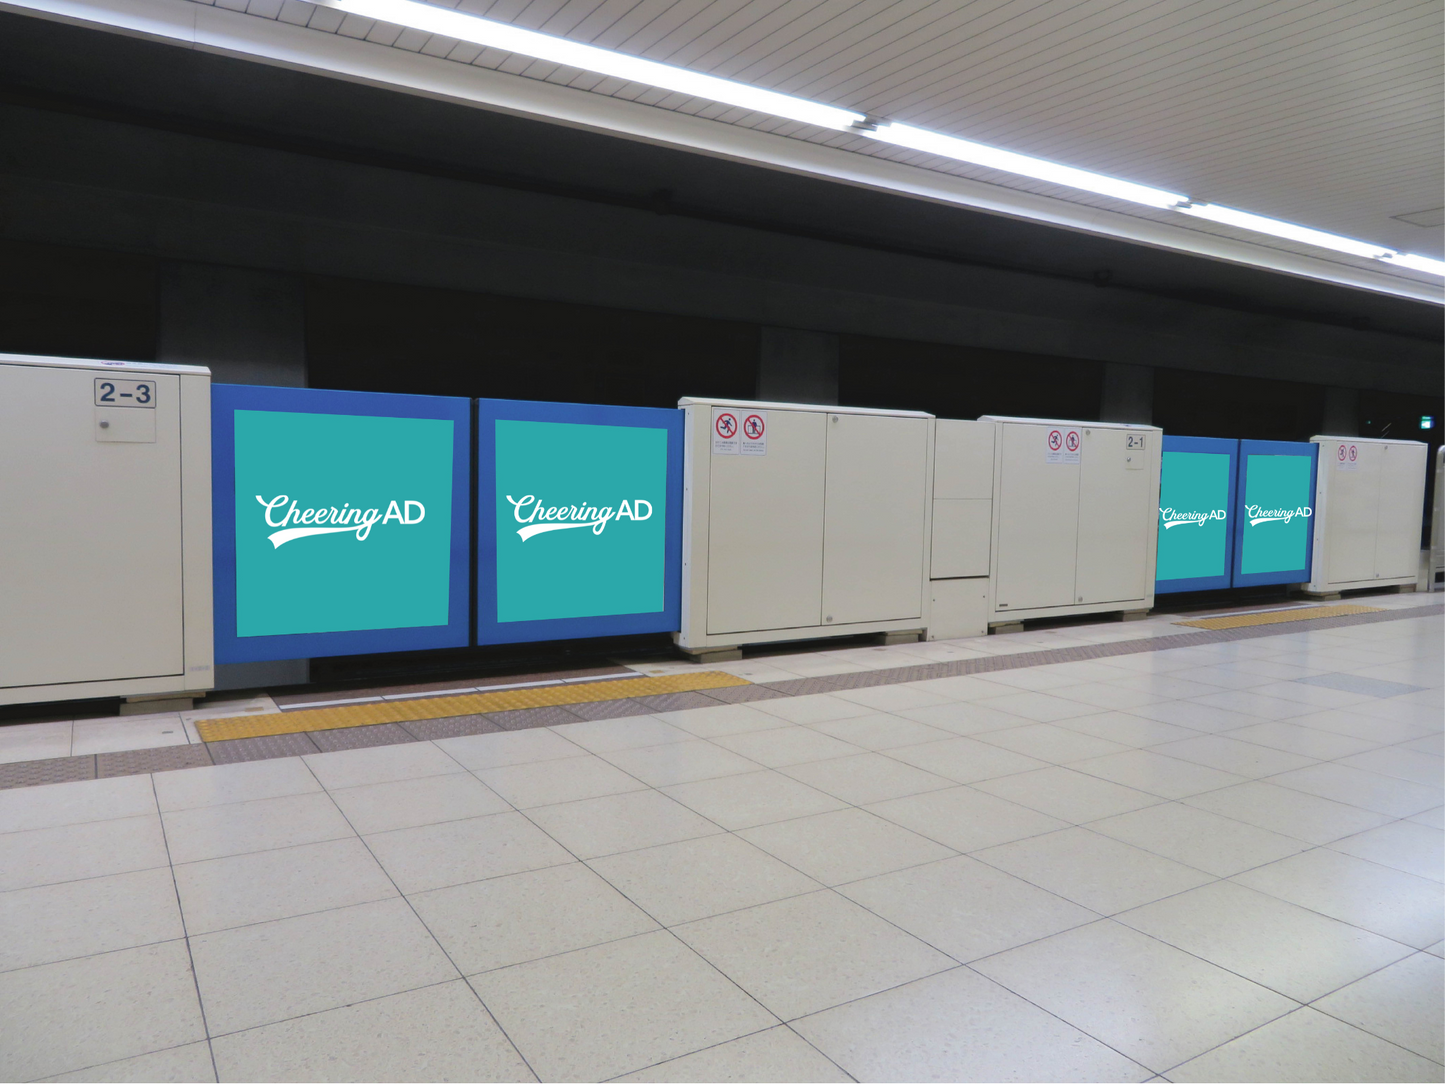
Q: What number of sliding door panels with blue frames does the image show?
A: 4